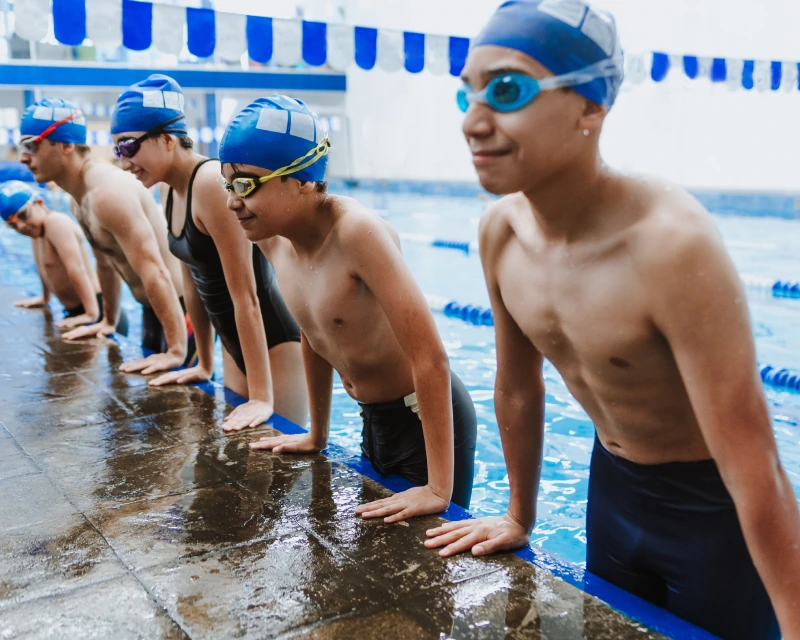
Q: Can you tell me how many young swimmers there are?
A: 5